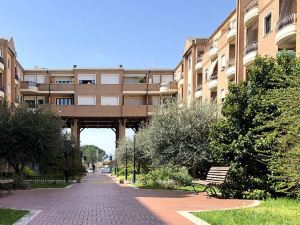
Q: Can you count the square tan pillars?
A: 2